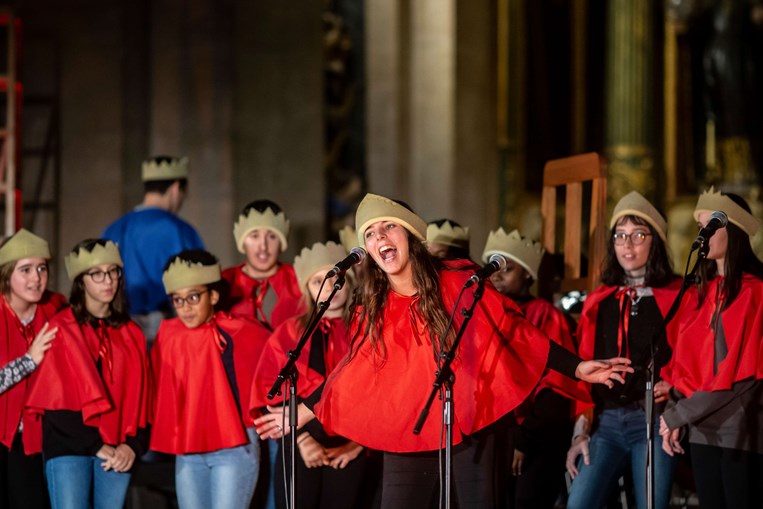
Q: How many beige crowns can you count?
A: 12